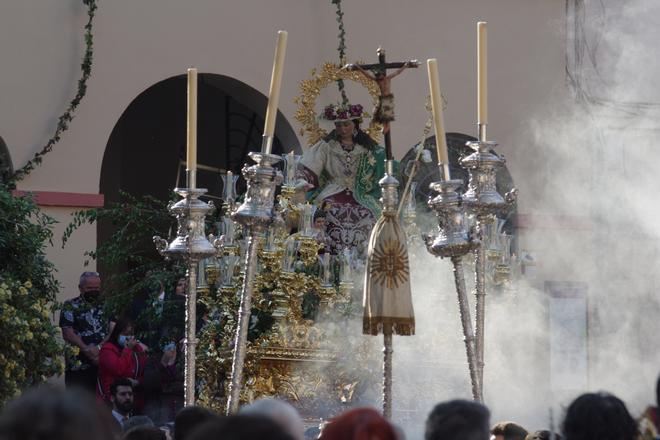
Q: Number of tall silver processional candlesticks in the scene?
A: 4